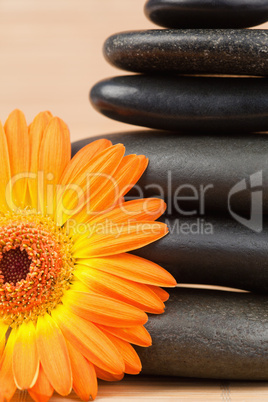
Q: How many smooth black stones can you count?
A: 6